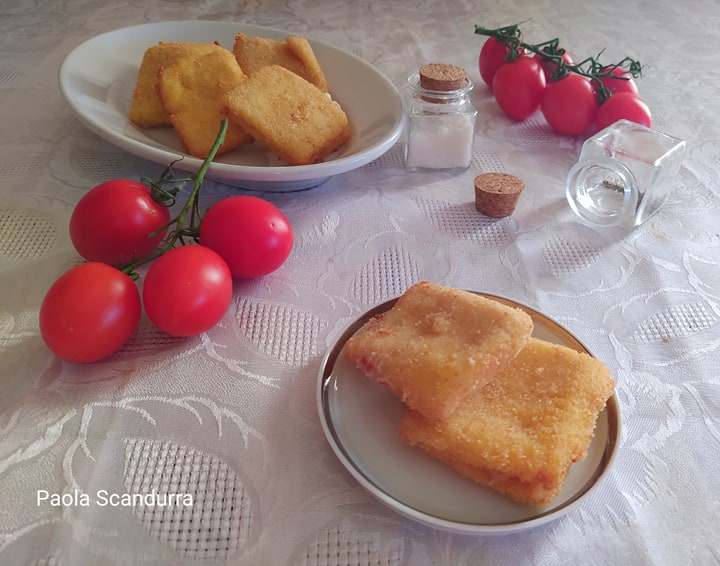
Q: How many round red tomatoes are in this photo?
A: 10